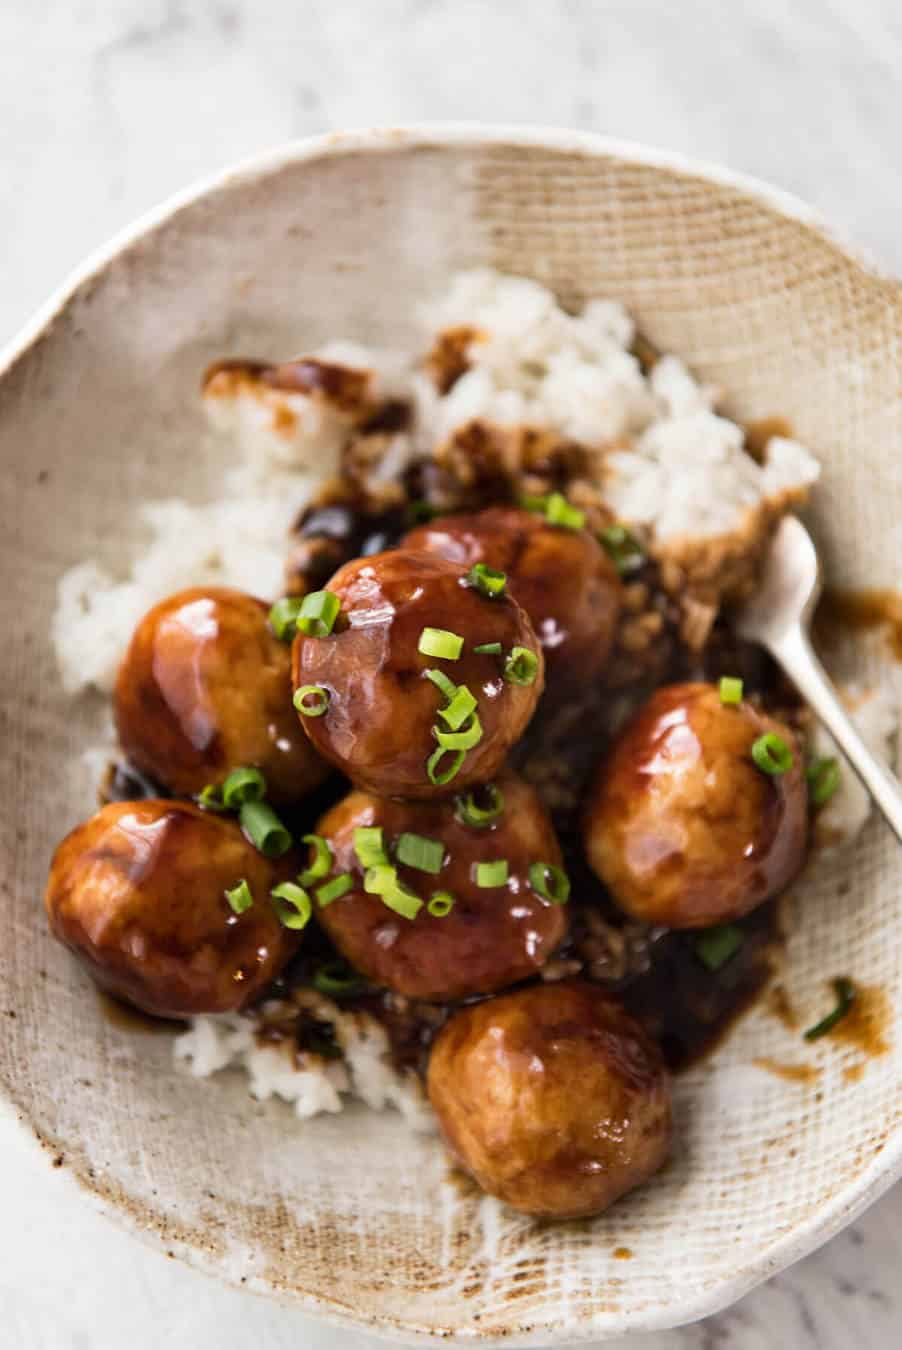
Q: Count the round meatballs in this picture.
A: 7